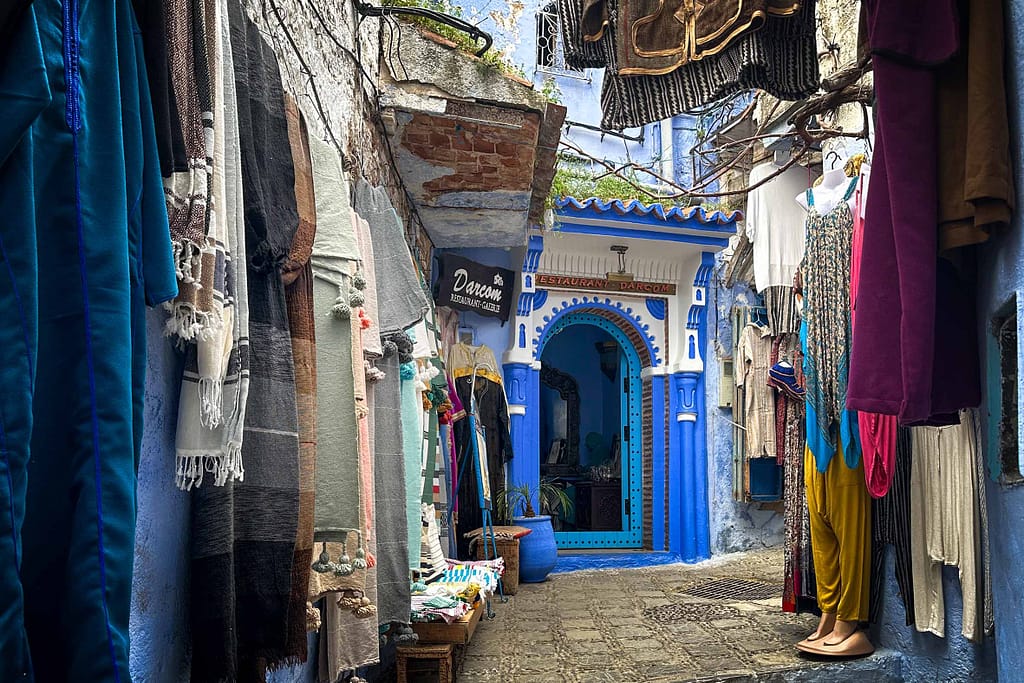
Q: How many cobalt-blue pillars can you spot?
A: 2